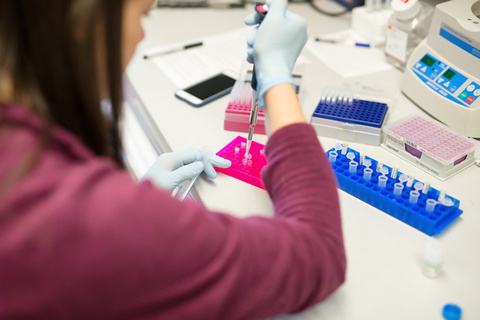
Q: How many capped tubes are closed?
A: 7